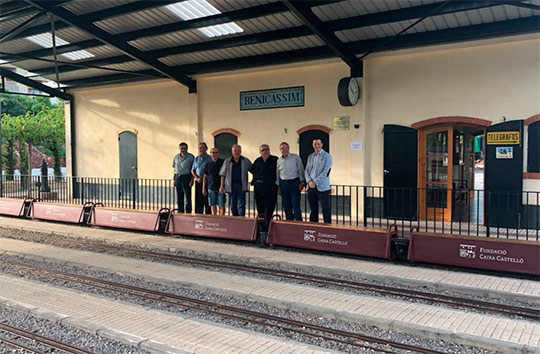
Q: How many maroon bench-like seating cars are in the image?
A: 6